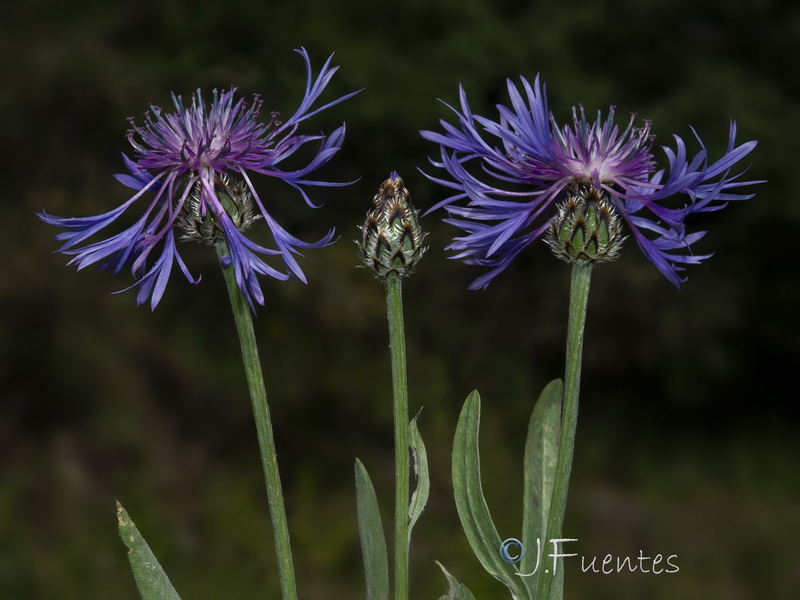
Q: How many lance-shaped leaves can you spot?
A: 6